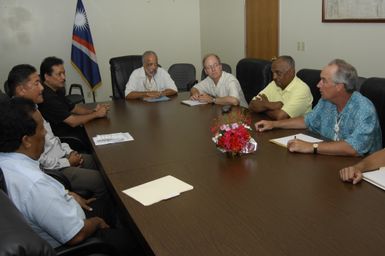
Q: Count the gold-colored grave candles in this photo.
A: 0